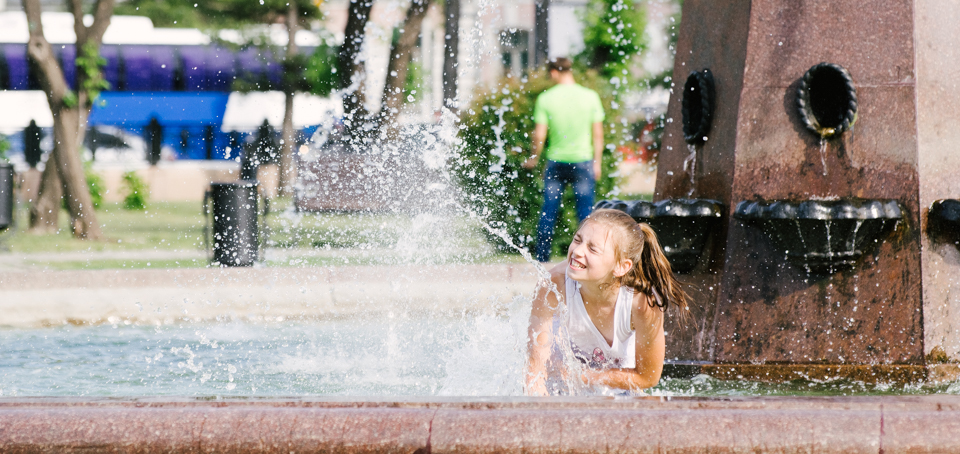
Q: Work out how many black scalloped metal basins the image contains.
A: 3